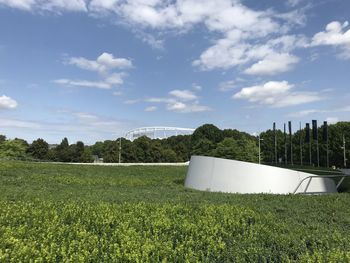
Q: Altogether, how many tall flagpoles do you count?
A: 7